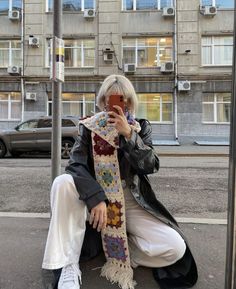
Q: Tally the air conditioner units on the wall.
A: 11